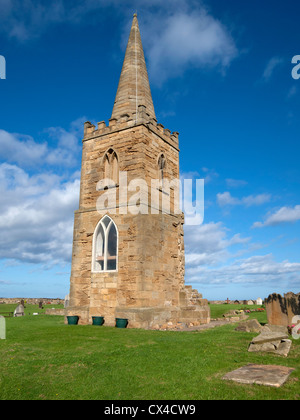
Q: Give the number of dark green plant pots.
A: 3